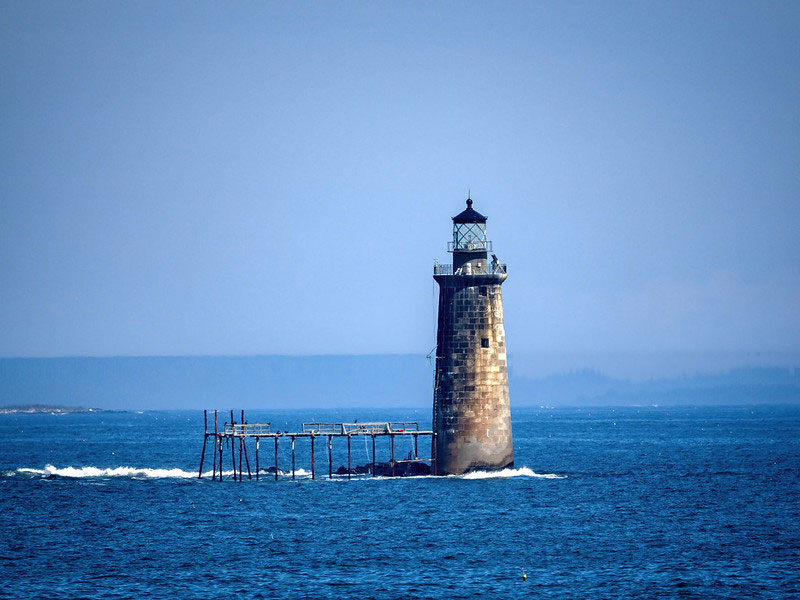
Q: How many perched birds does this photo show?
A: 7